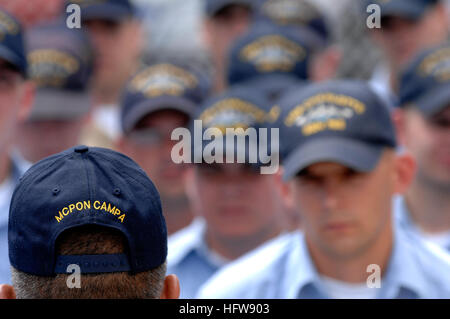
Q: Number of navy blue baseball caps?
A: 12